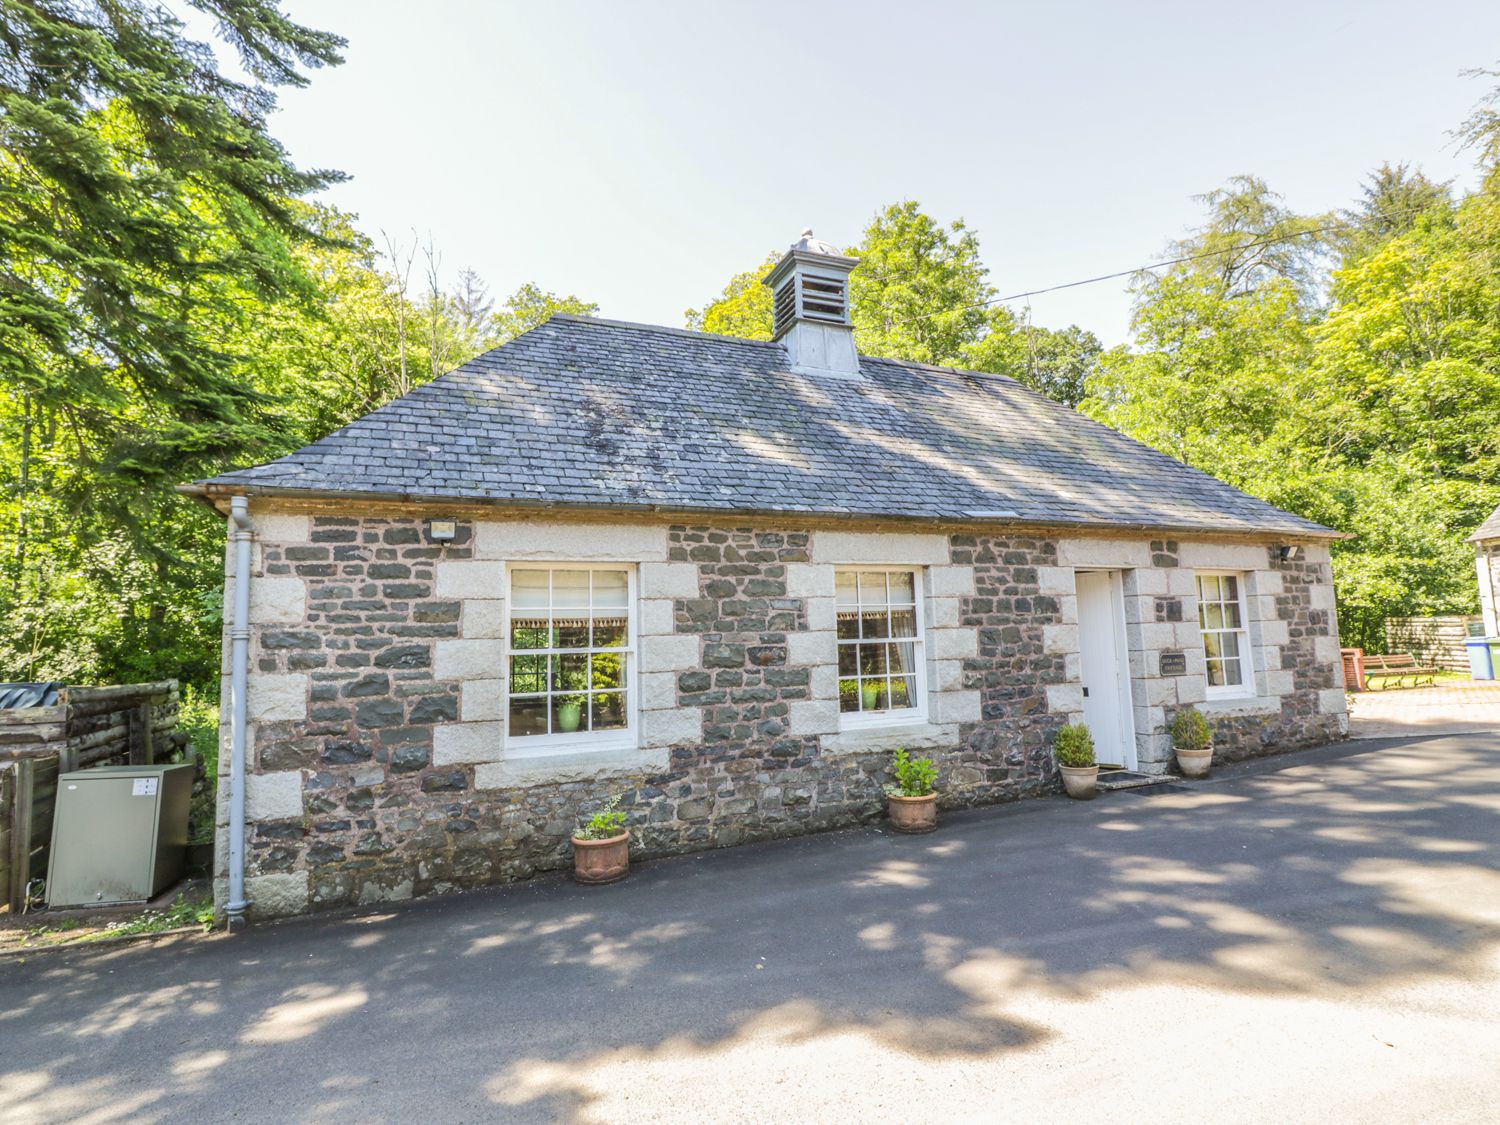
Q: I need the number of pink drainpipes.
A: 0